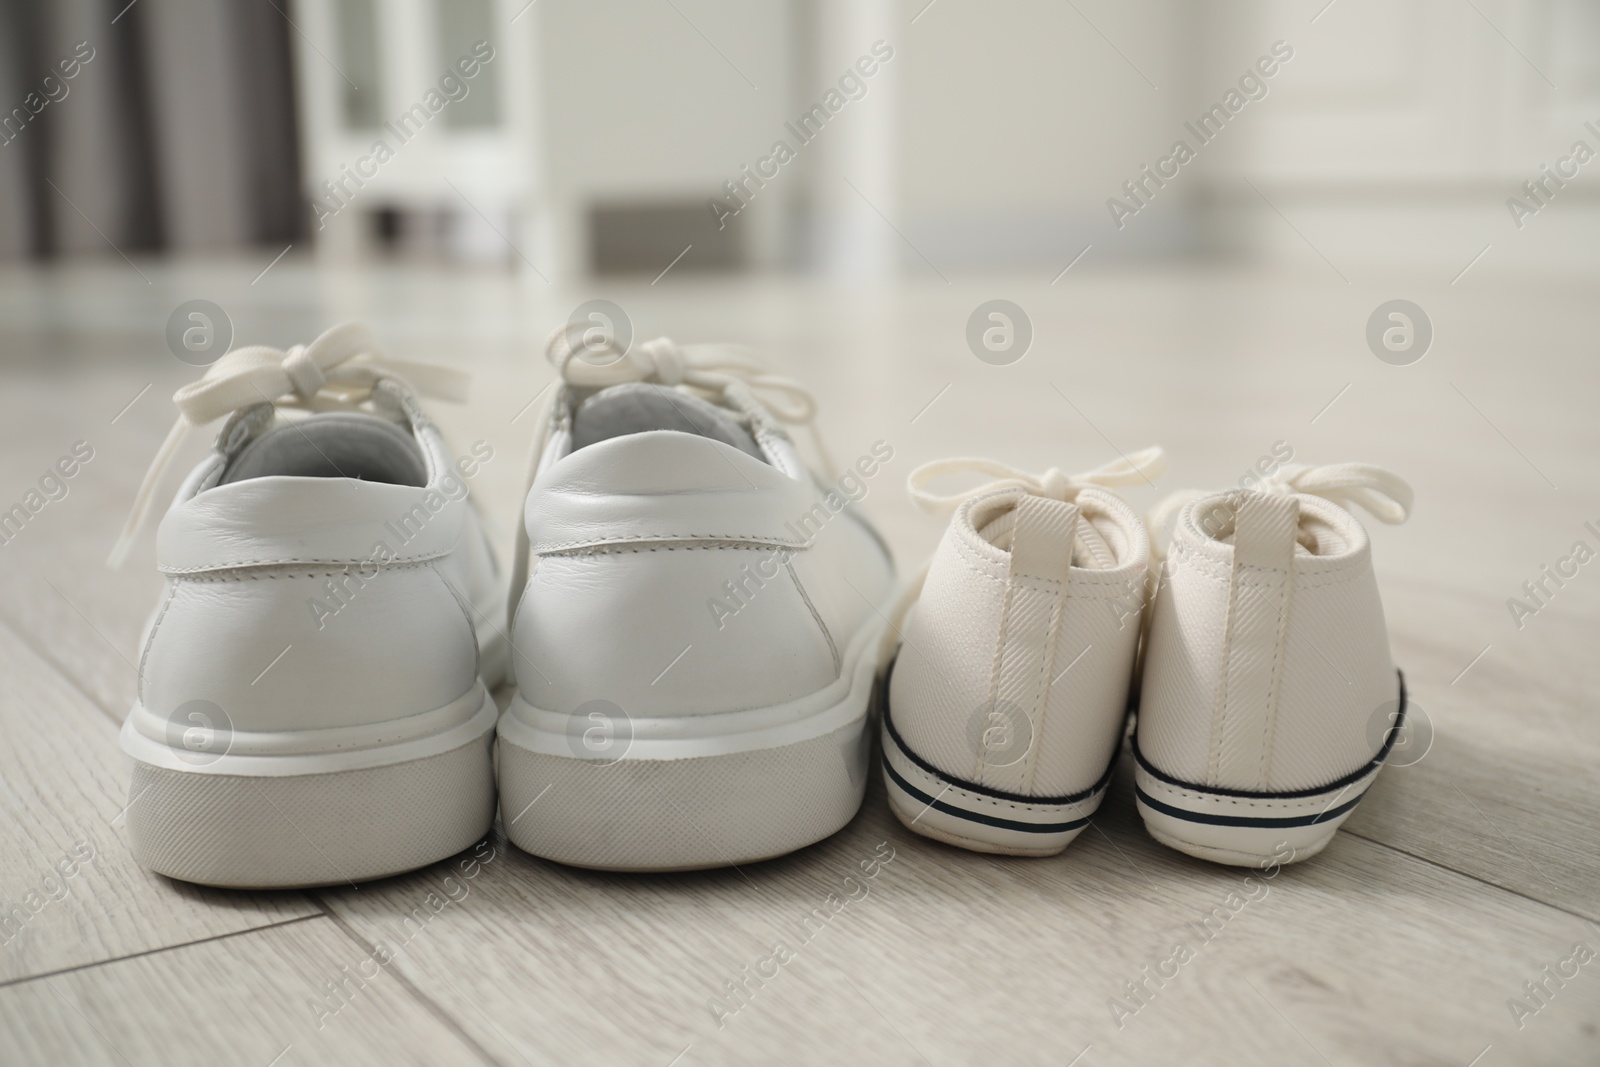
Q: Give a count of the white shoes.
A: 4